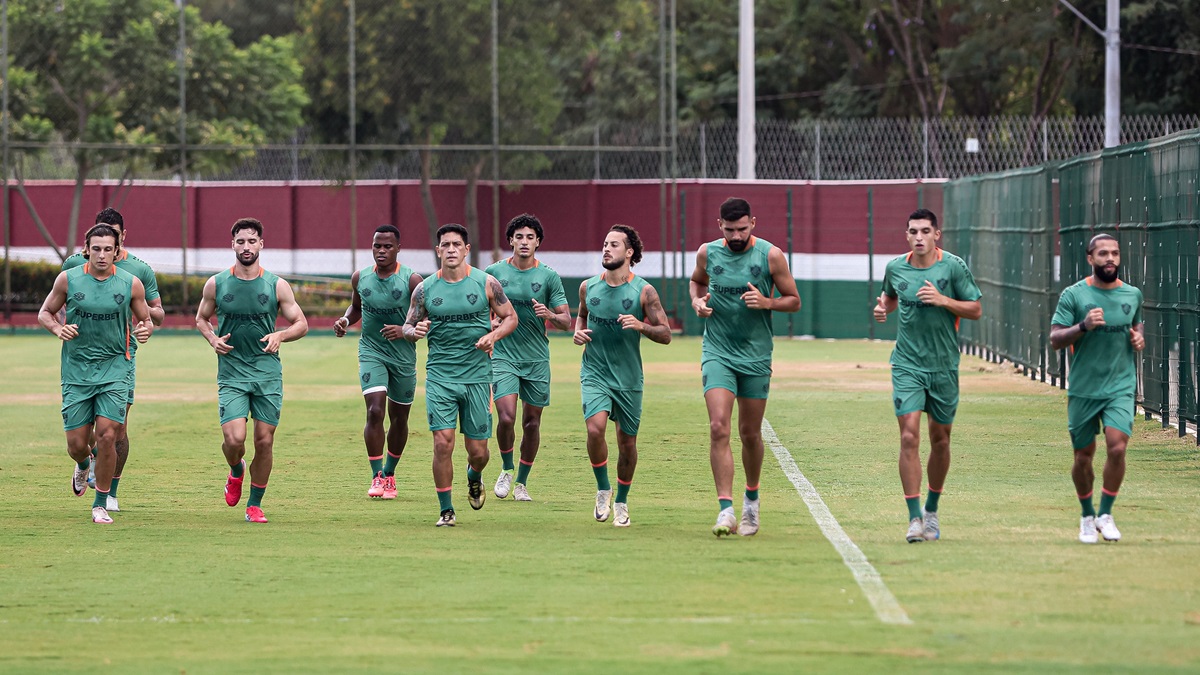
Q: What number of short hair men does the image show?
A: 7